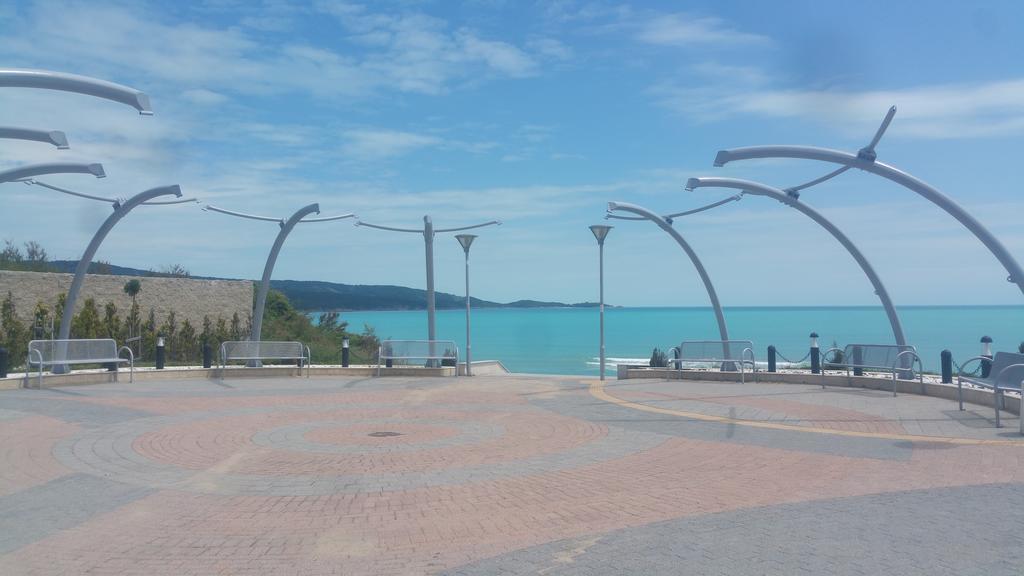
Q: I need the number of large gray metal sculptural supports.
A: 9